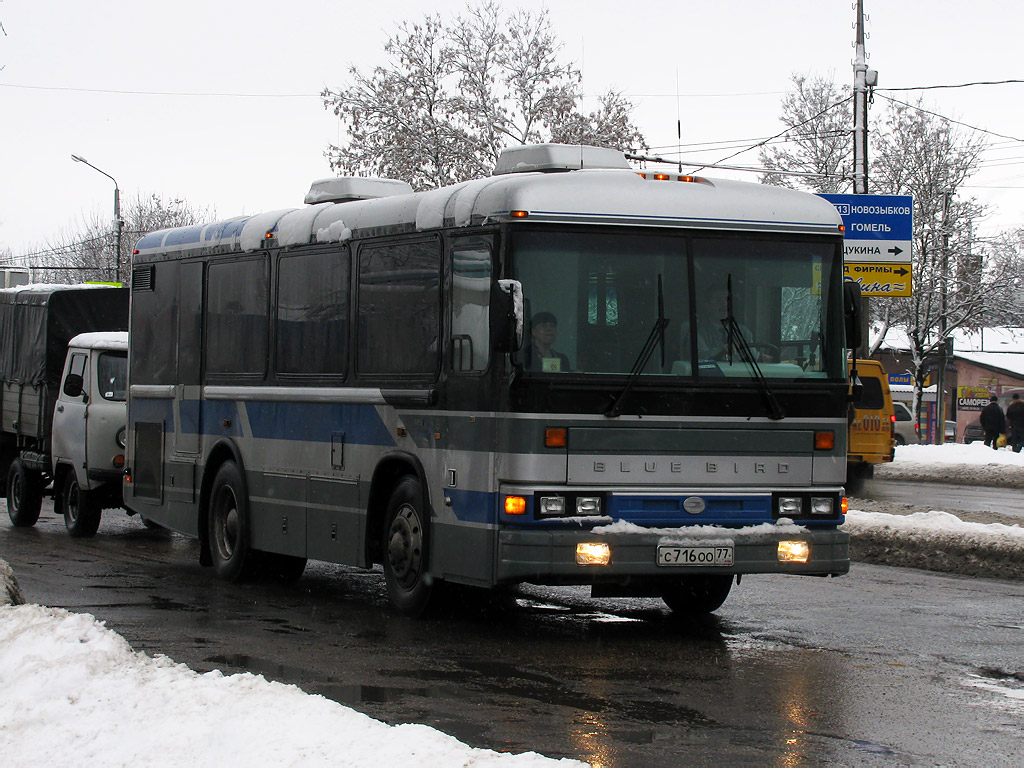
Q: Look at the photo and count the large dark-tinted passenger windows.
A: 3